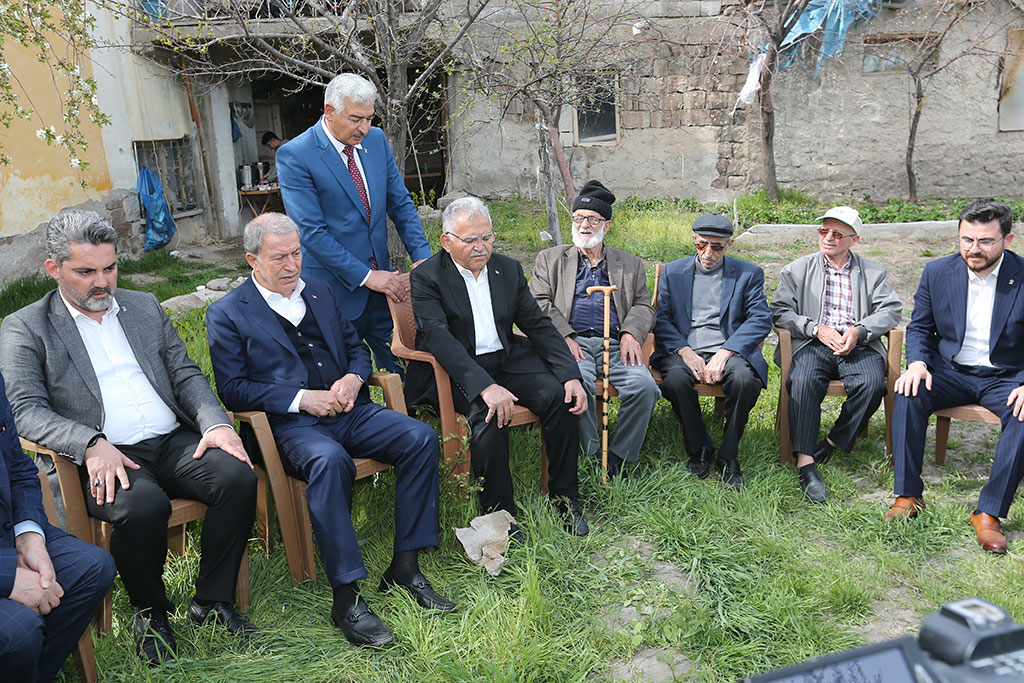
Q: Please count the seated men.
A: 8